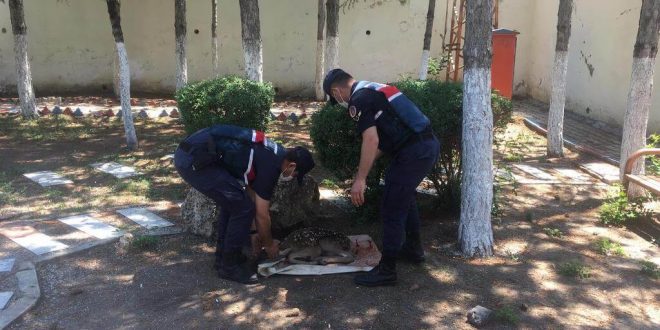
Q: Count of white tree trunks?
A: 11